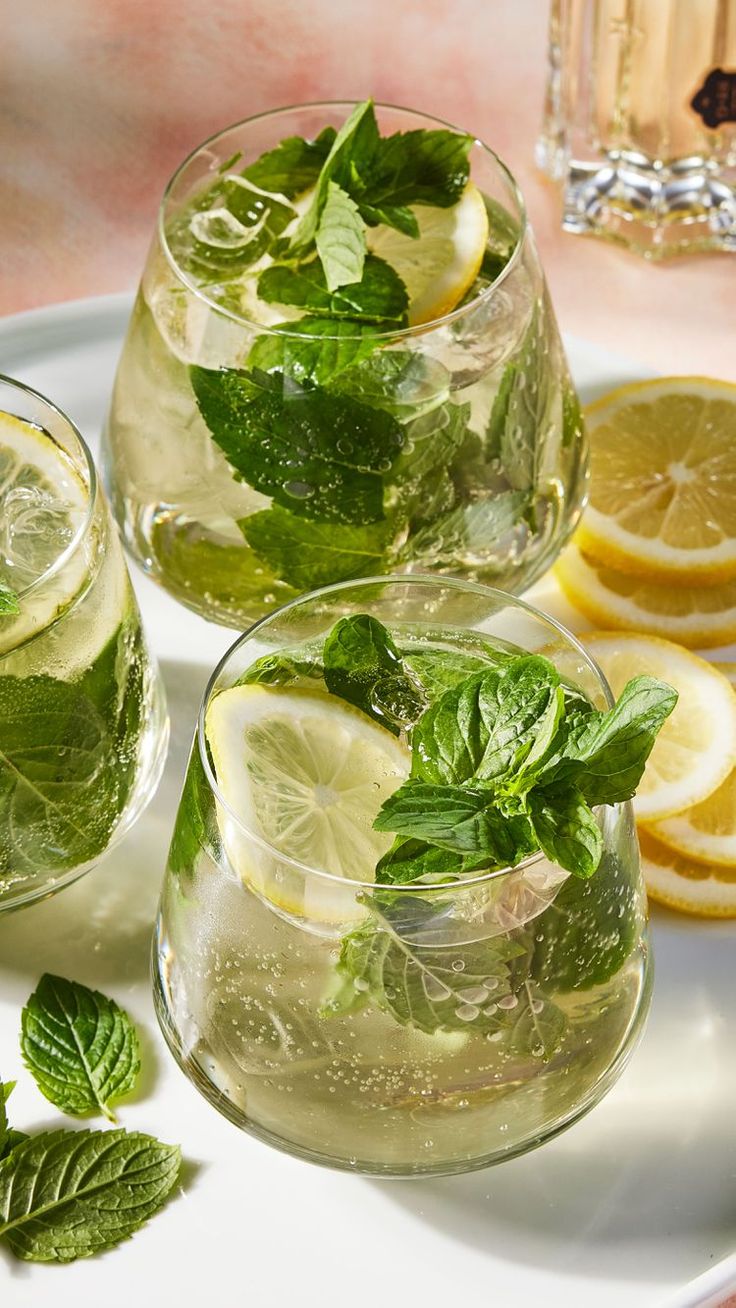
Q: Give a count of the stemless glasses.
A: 3